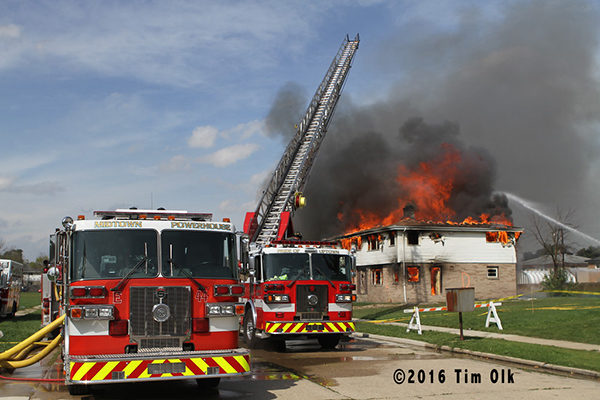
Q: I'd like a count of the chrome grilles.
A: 2